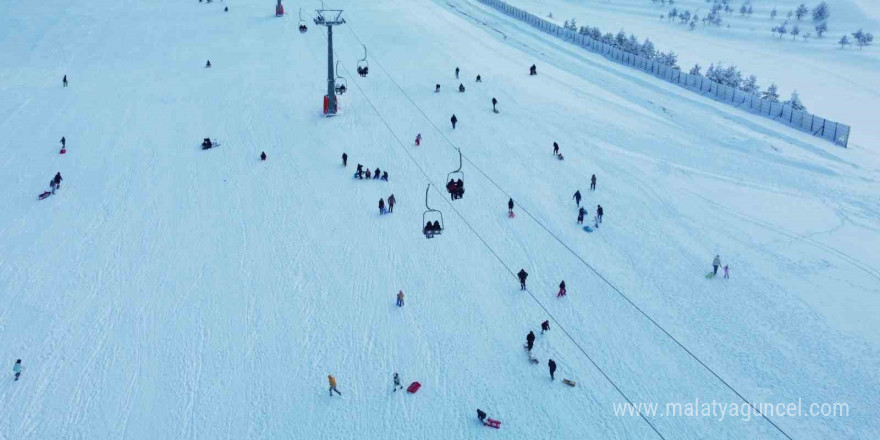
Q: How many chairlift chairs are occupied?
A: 5